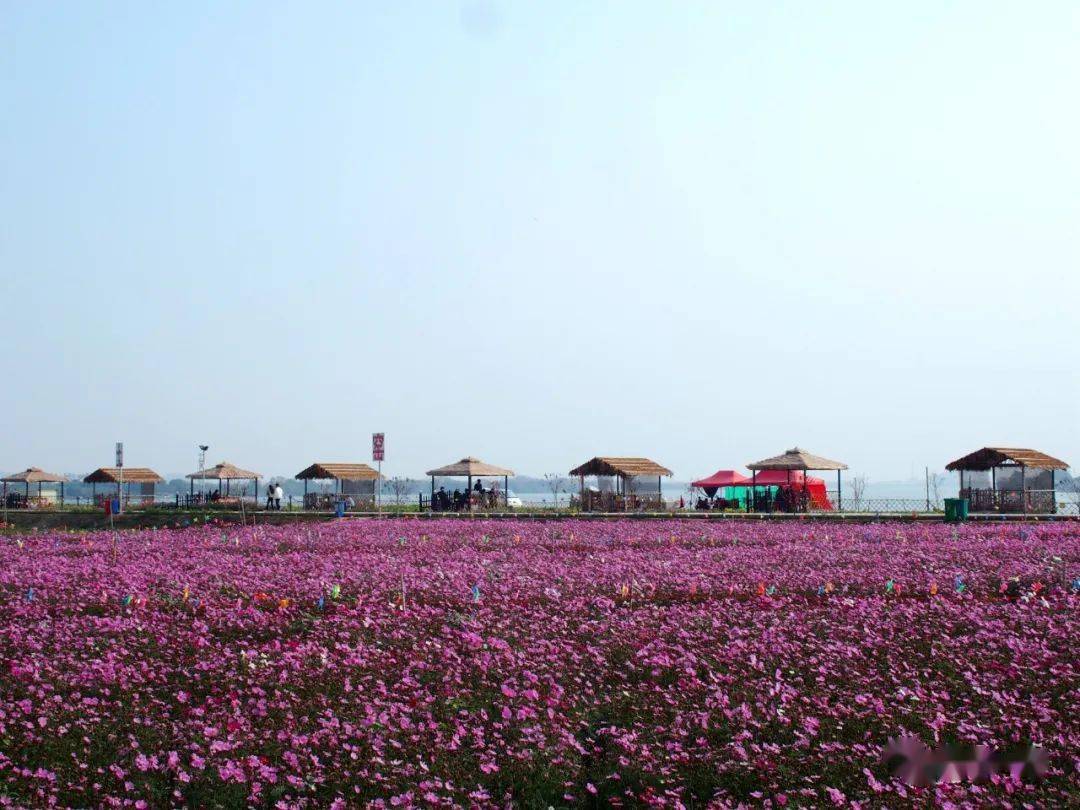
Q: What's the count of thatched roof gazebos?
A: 8